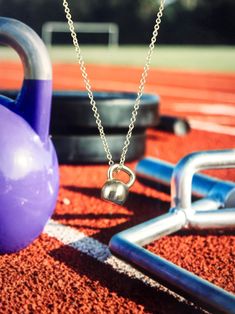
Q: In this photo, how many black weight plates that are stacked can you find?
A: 2